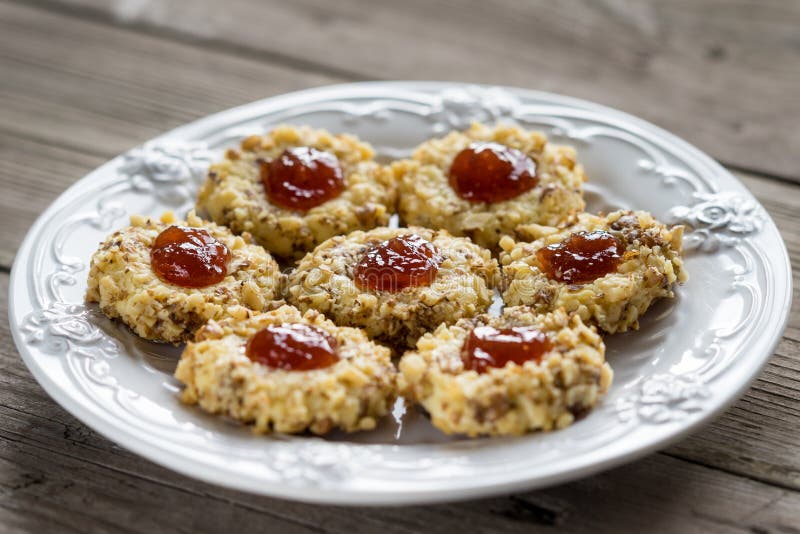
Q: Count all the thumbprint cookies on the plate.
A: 7